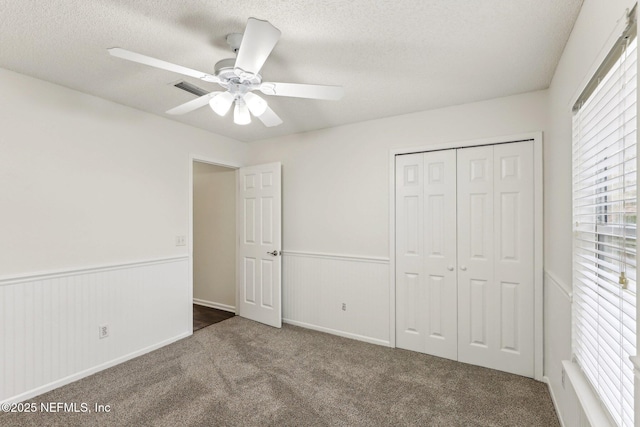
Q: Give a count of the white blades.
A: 5